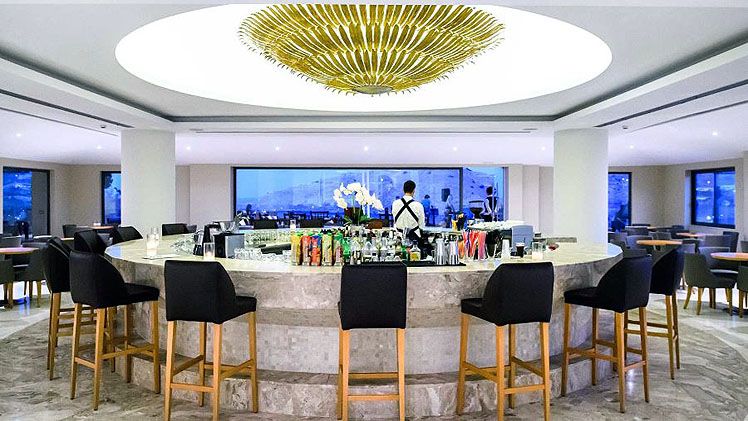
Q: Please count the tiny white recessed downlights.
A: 9